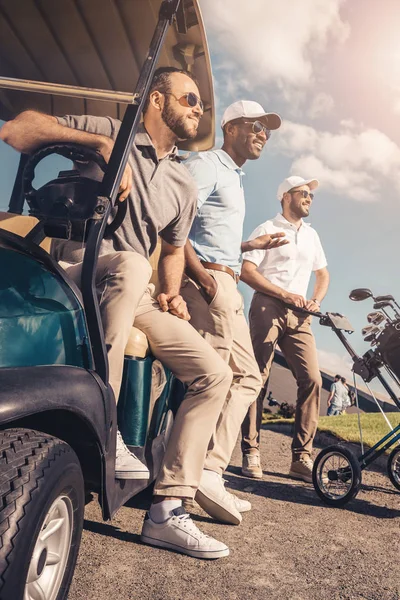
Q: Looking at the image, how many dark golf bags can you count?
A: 1